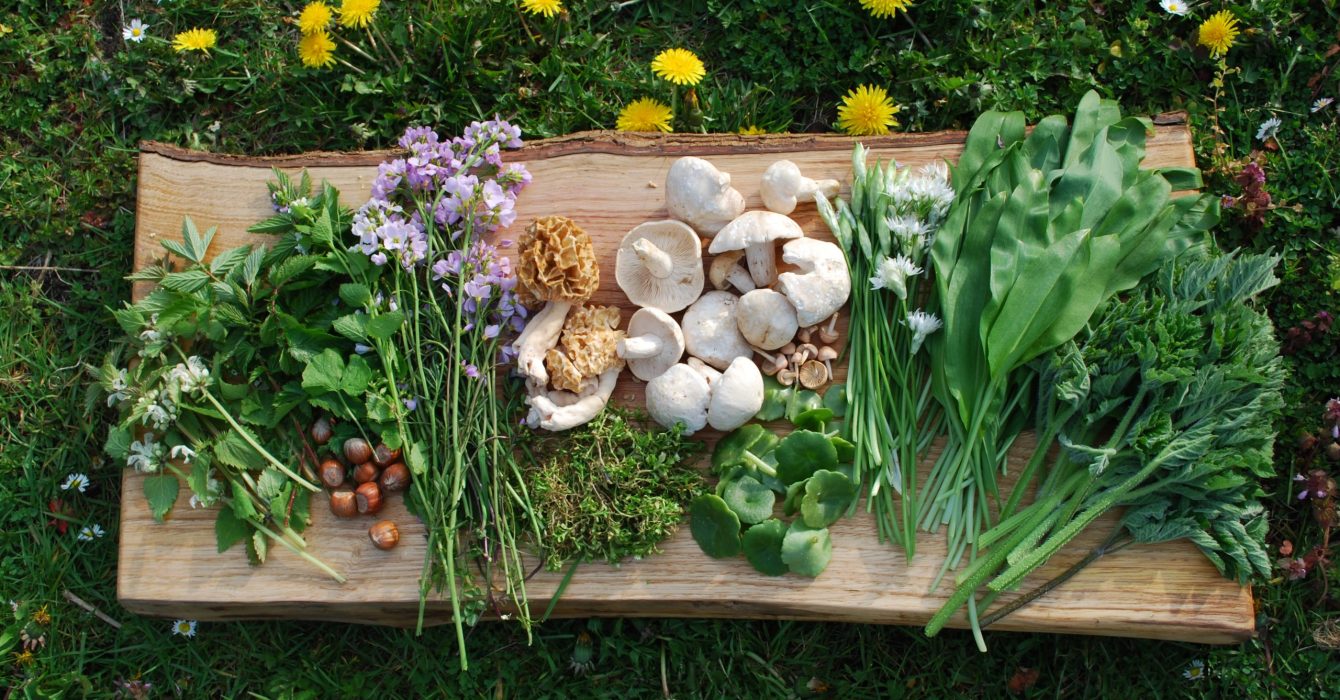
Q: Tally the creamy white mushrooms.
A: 11